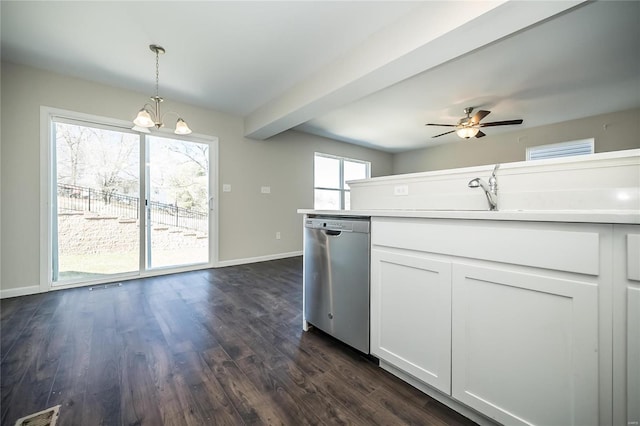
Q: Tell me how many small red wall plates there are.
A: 0